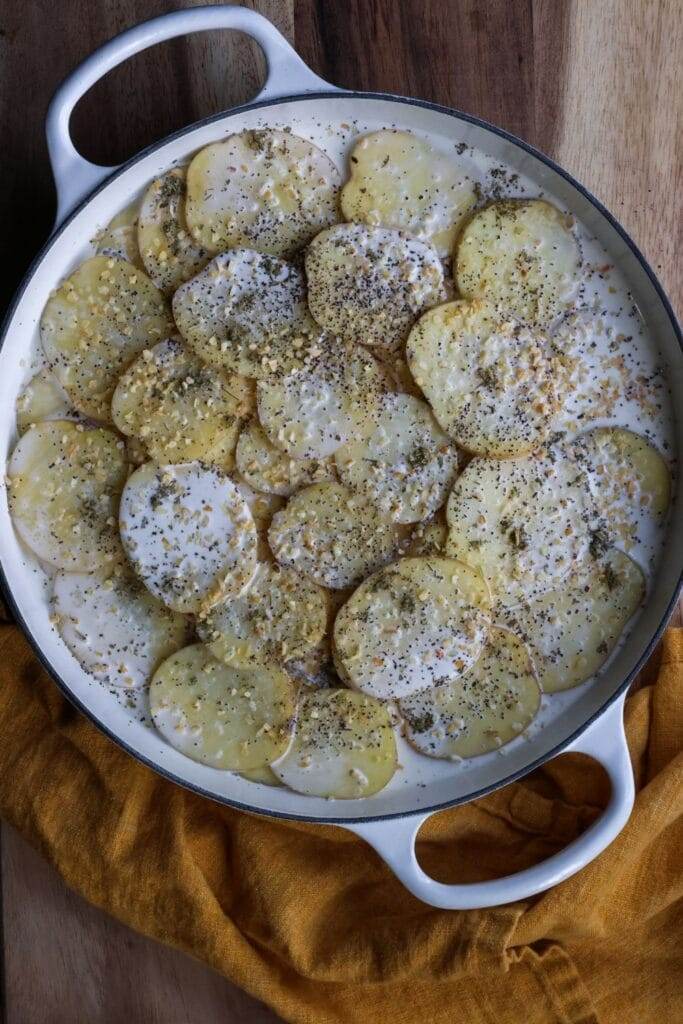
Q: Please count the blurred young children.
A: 0